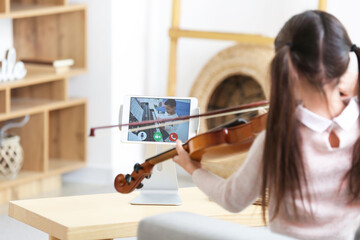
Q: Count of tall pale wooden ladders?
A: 1